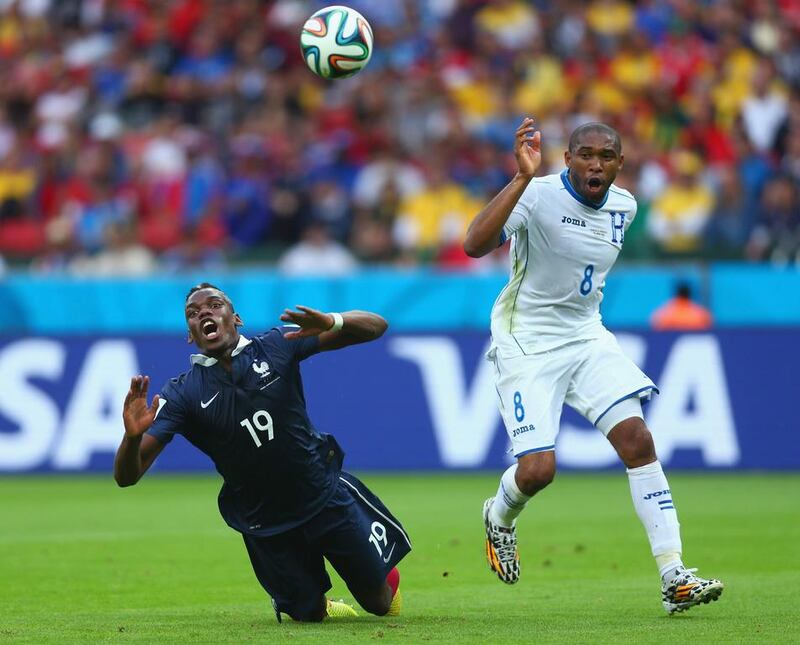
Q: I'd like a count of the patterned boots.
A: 2